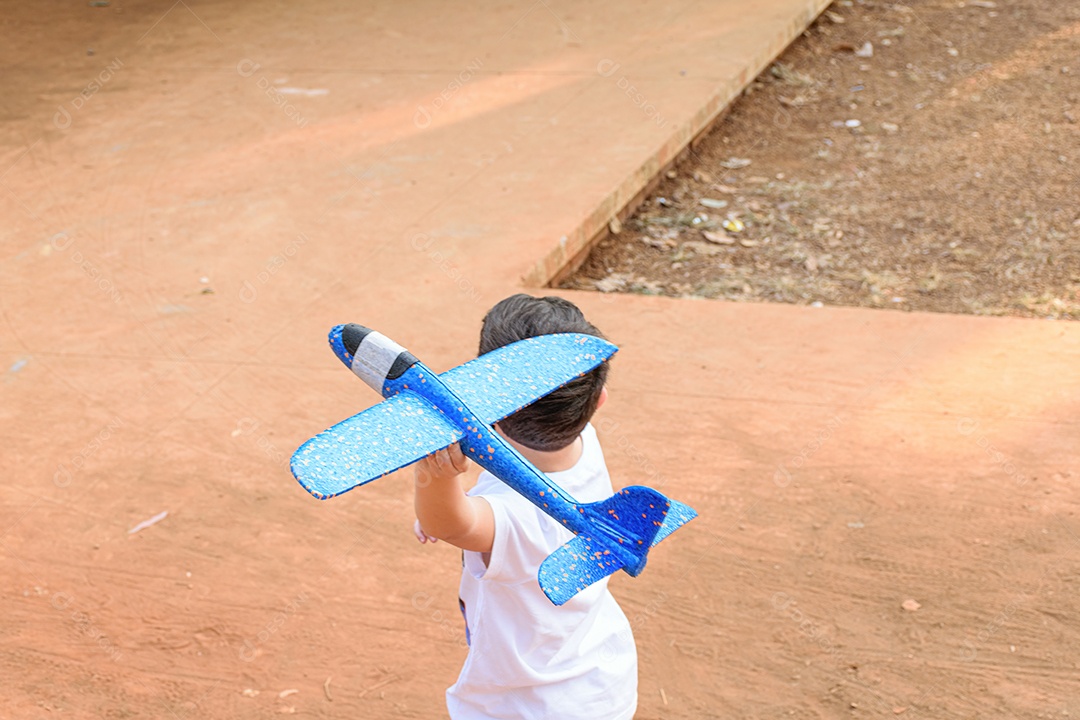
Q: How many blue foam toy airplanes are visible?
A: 1